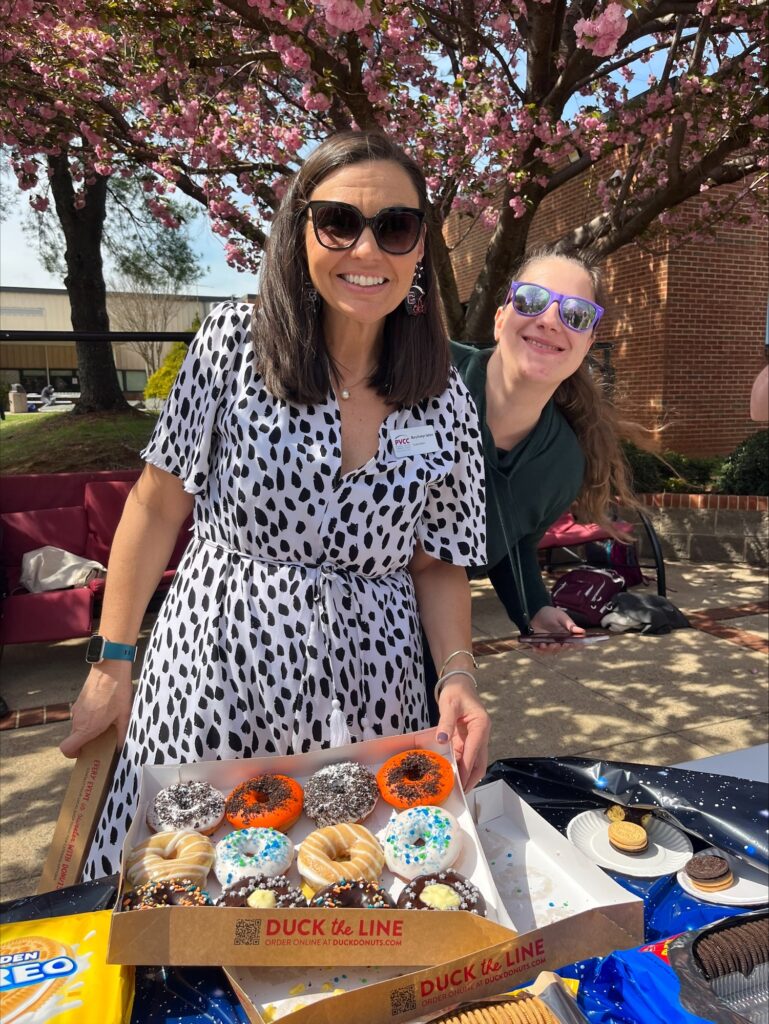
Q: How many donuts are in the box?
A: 12